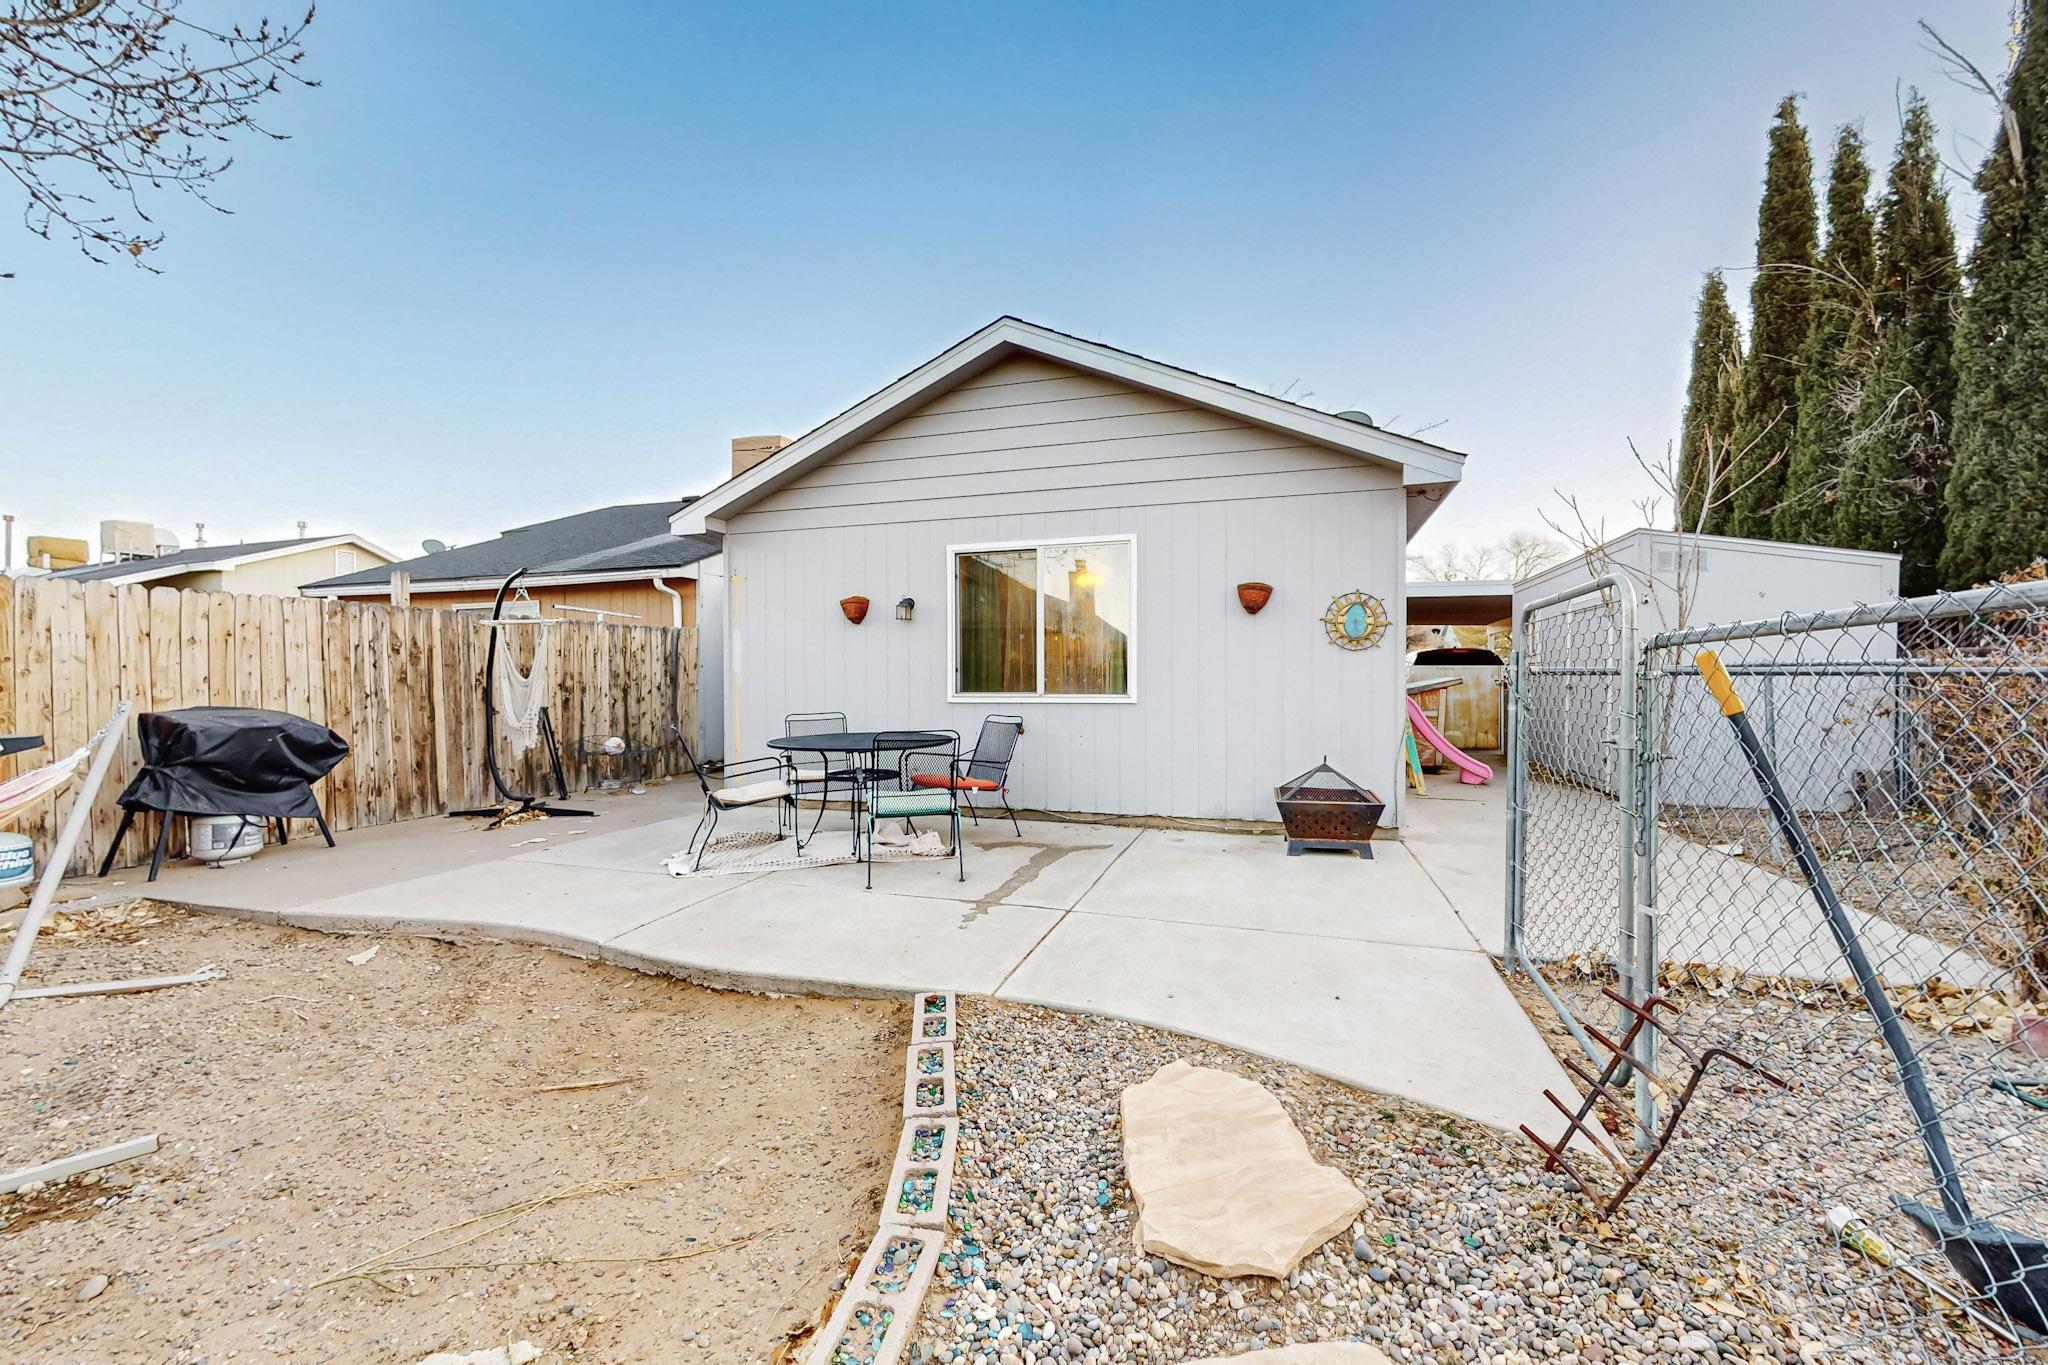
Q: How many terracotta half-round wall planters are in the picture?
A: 2